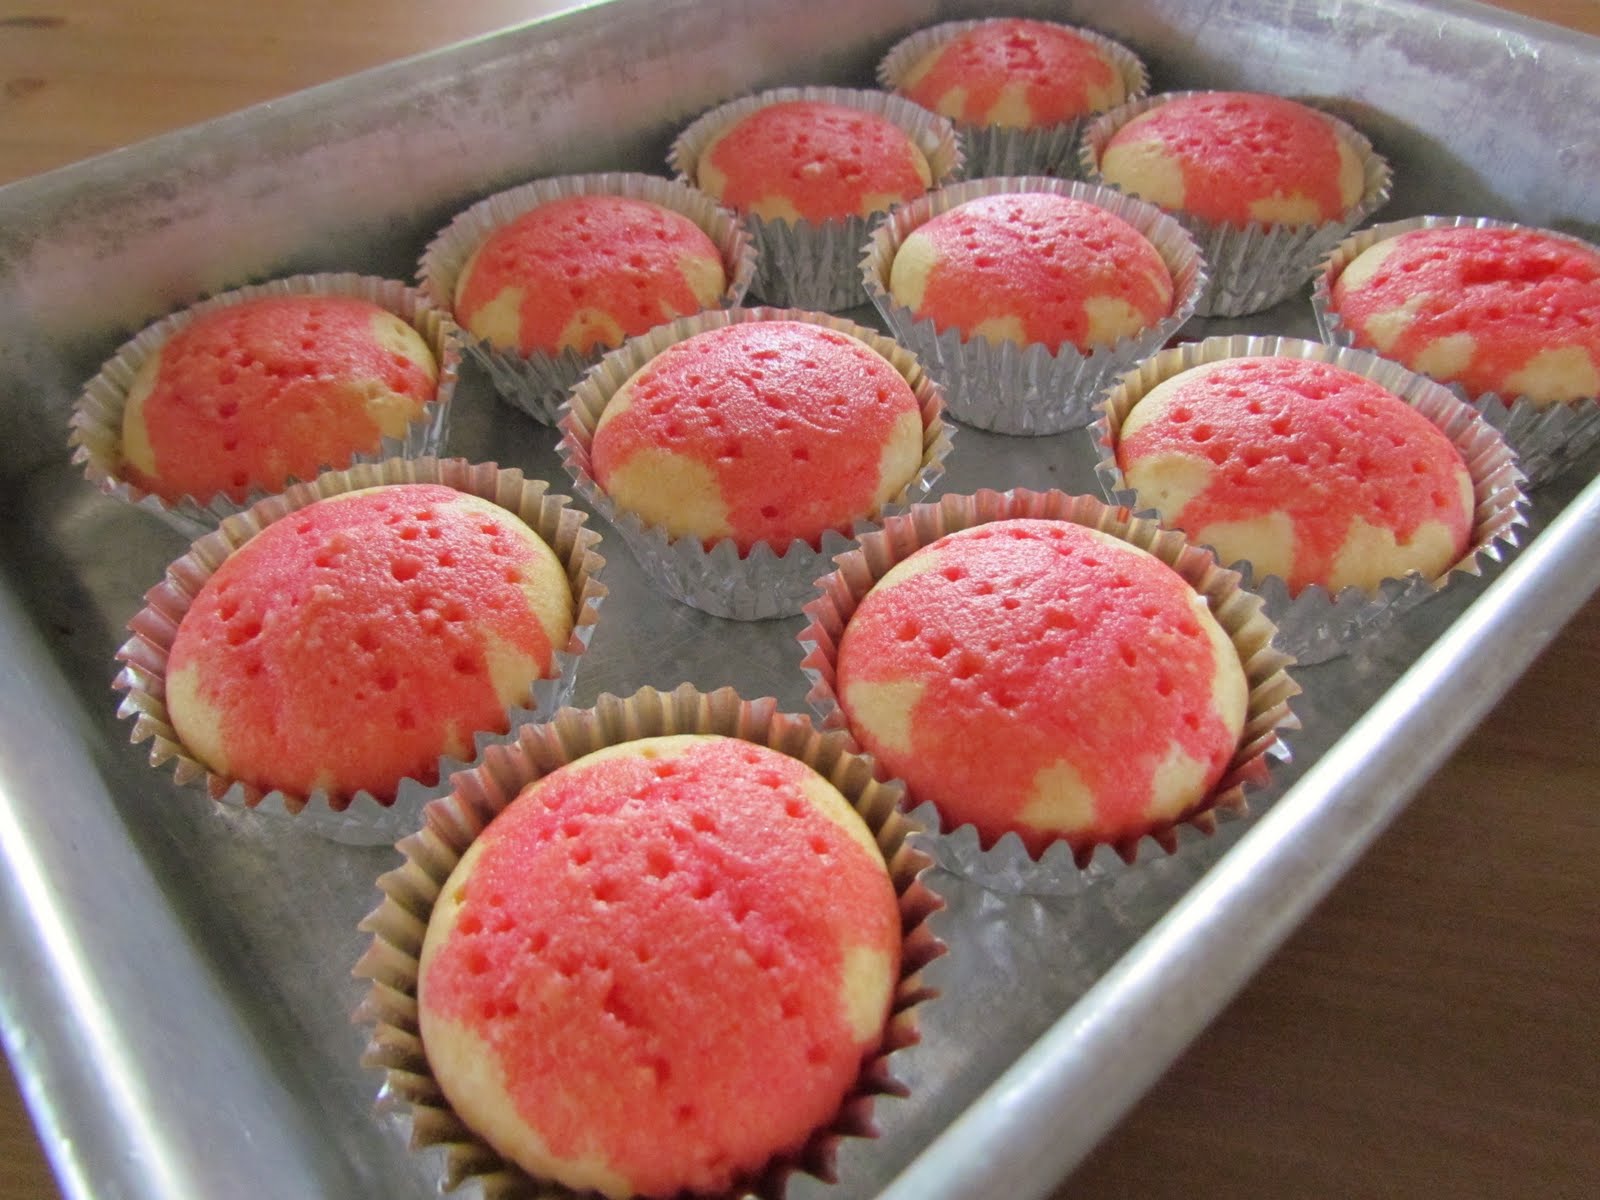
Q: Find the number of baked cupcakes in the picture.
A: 12